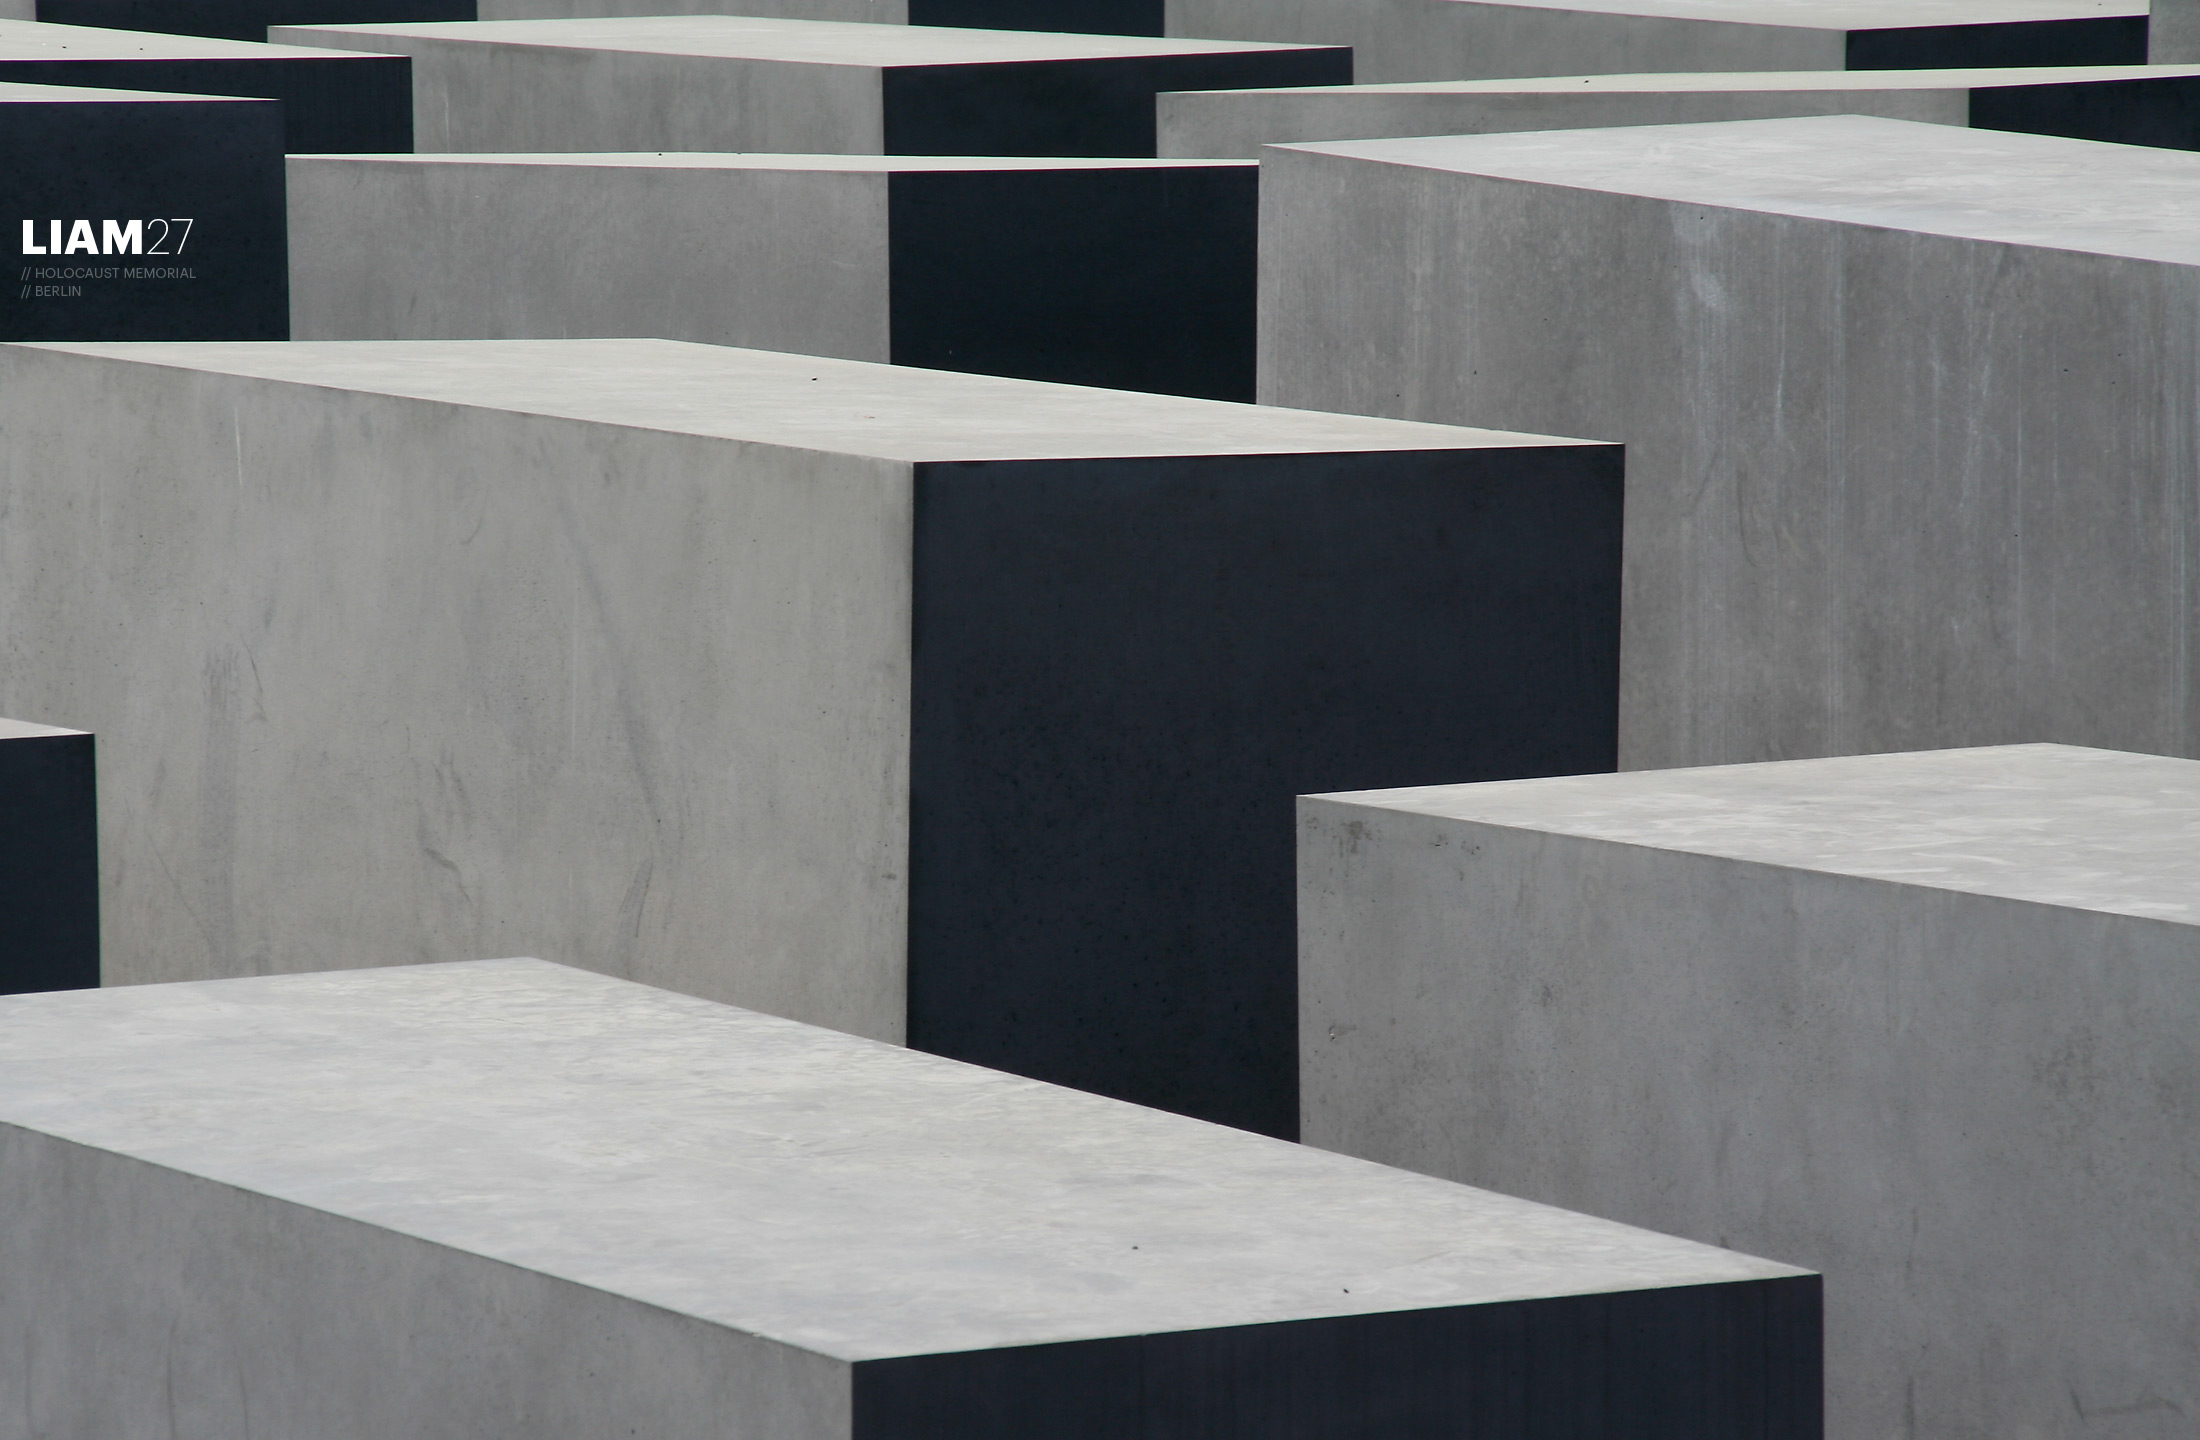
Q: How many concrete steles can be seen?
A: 14